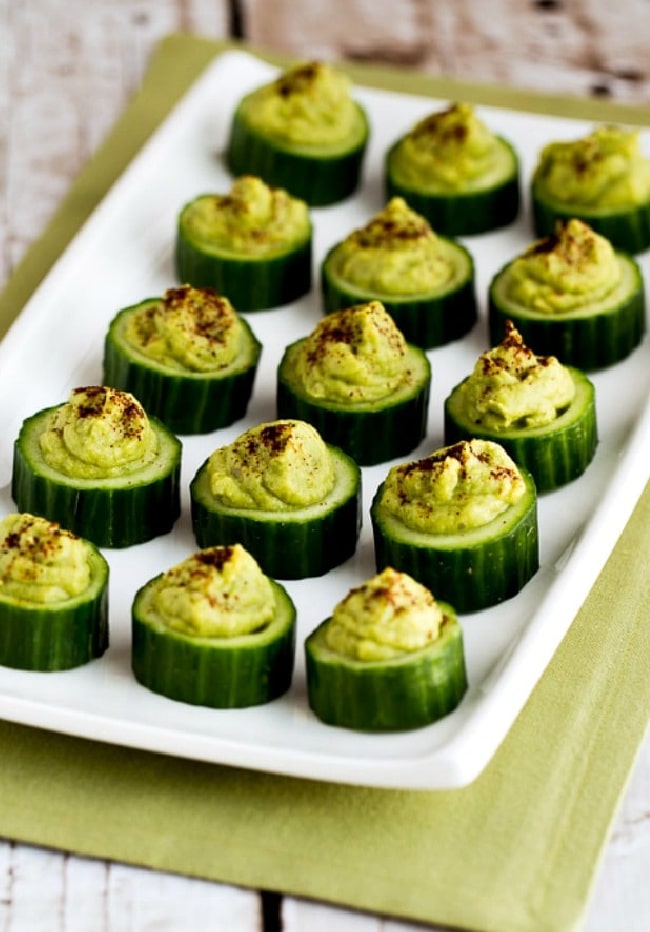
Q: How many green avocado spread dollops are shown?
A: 15